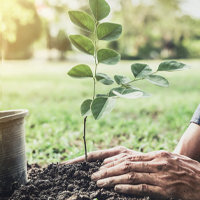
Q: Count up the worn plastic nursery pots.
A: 1